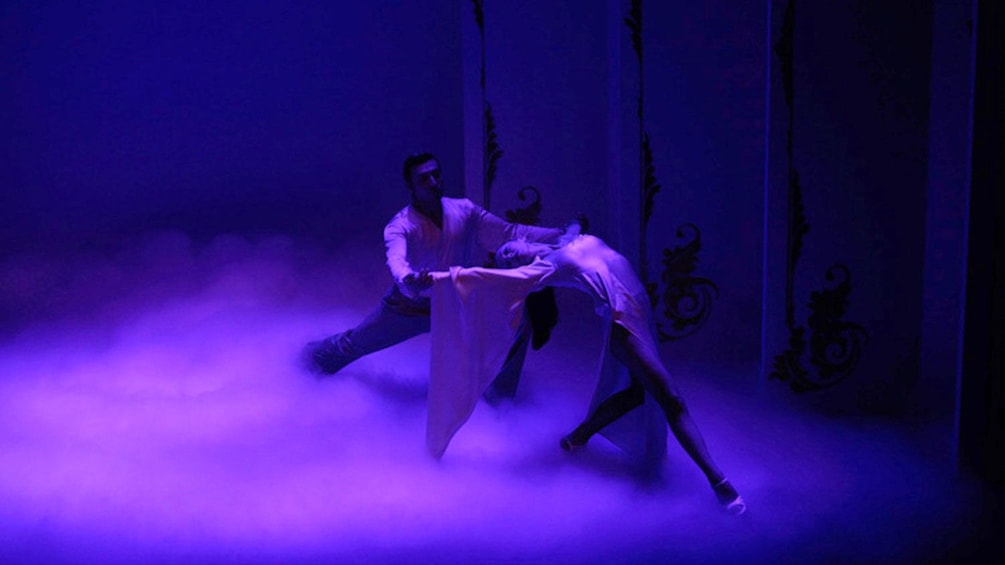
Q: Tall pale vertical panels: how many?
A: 4